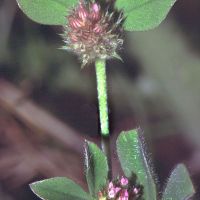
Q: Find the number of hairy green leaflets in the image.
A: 6